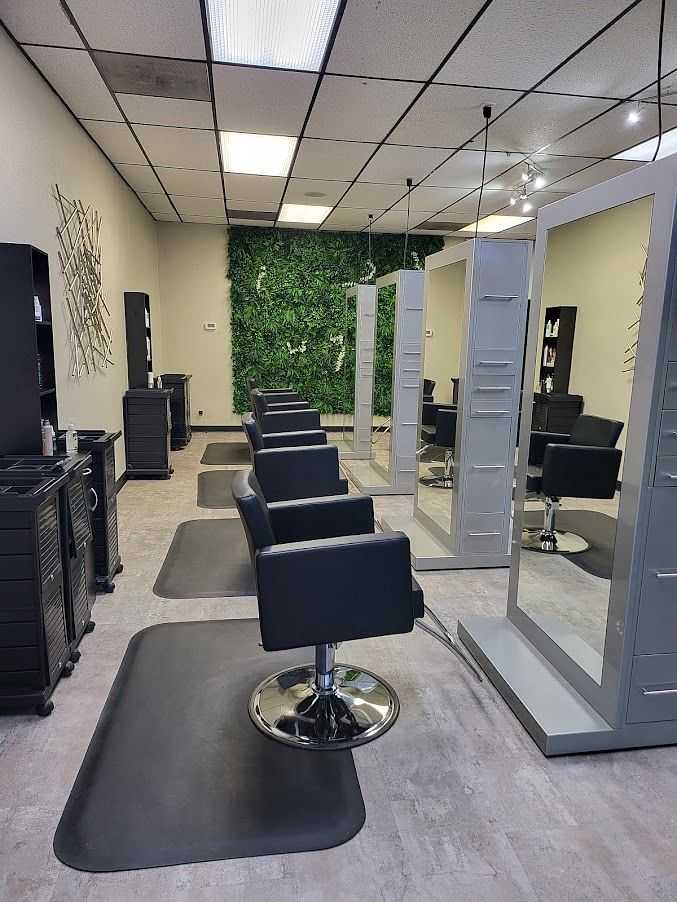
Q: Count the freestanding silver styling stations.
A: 4